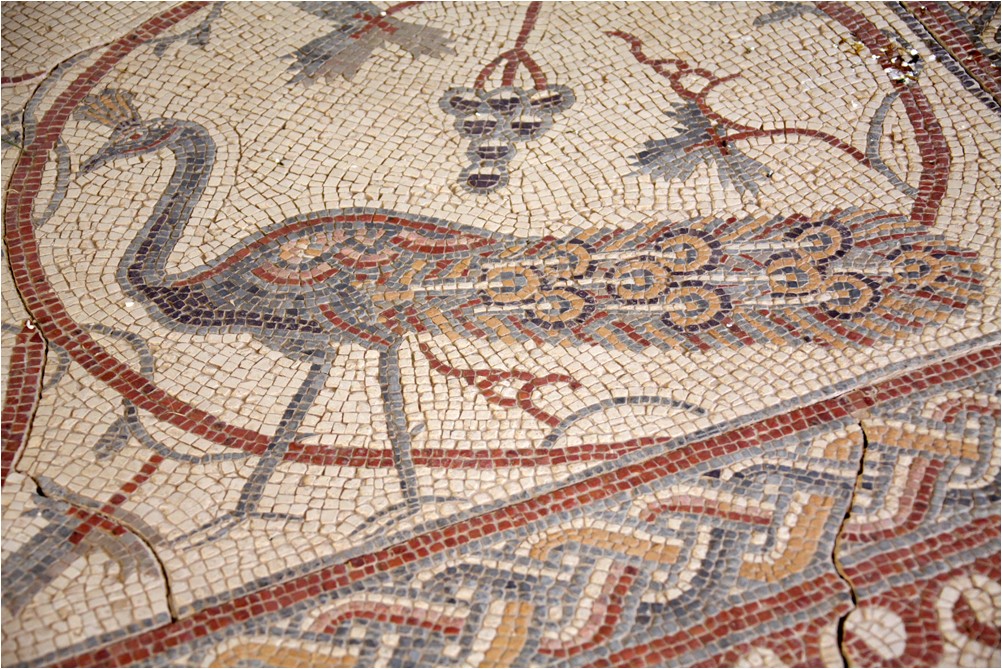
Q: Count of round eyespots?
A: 10